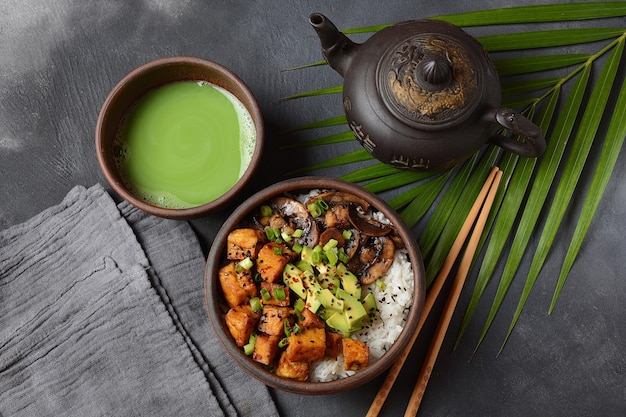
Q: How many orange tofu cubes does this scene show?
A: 12